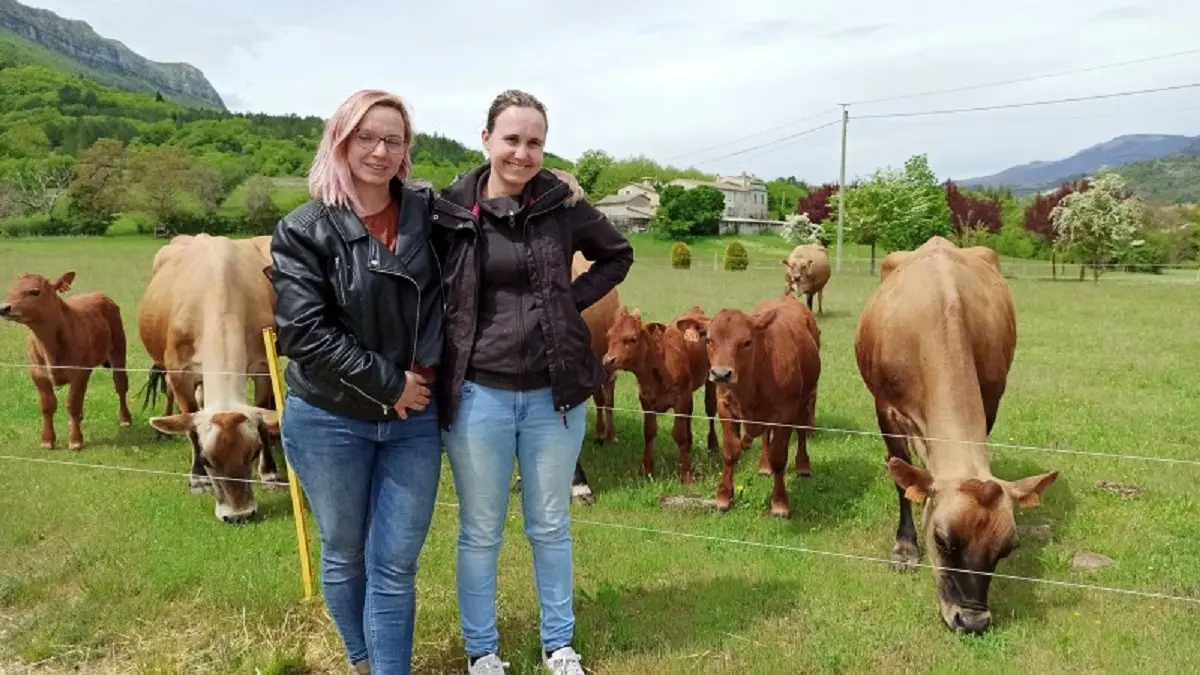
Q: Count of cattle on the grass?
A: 7